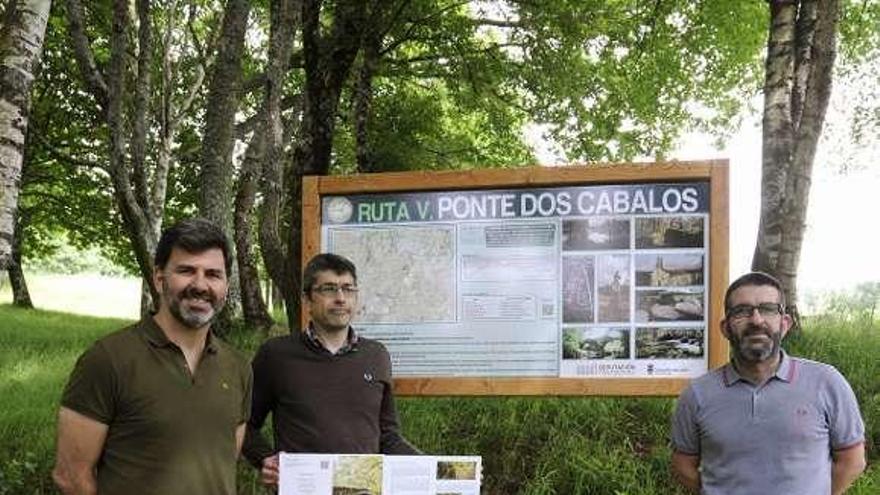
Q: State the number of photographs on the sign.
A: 8